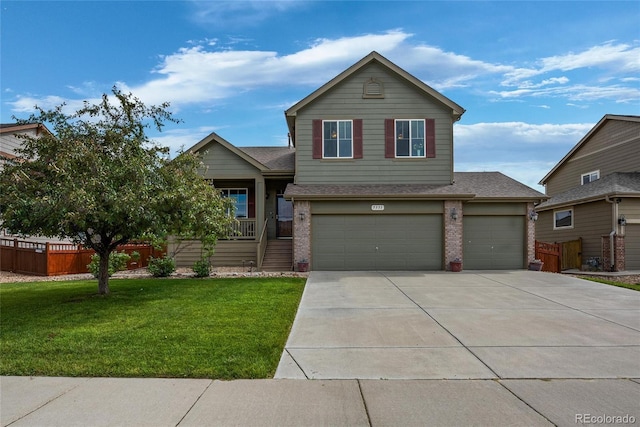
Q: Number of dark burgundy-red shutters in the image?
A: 5